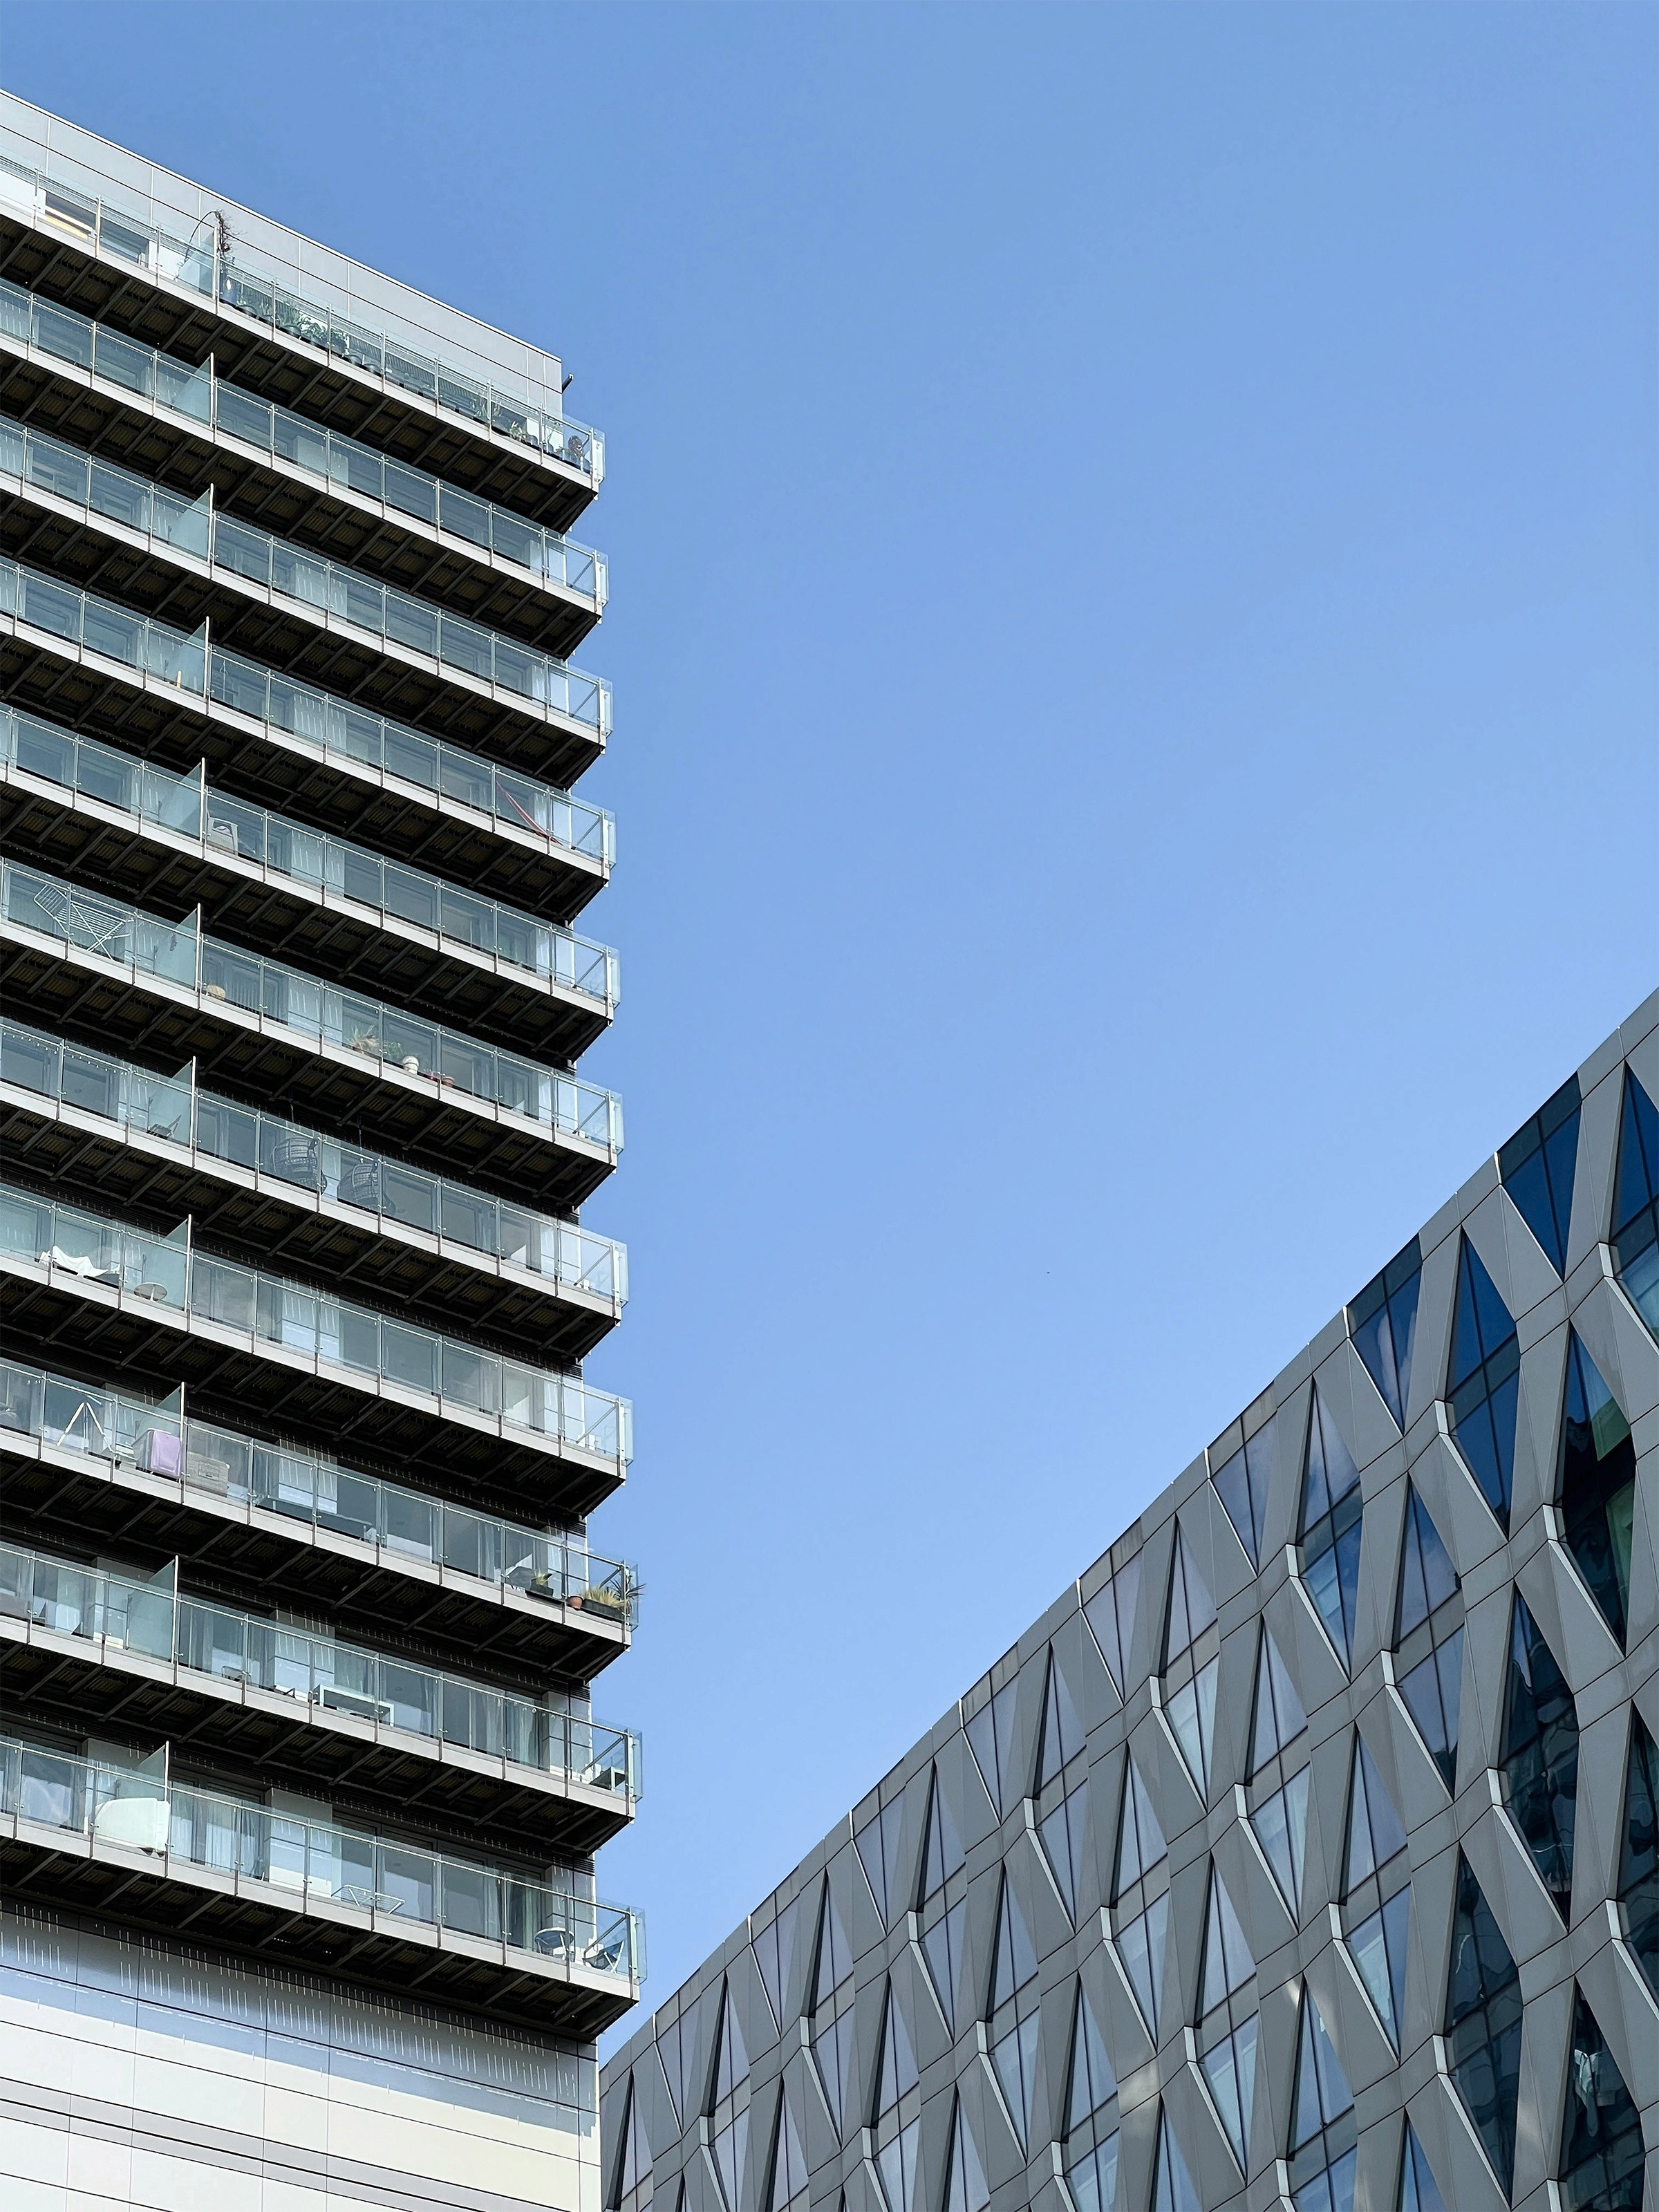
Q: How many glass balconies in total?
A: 11